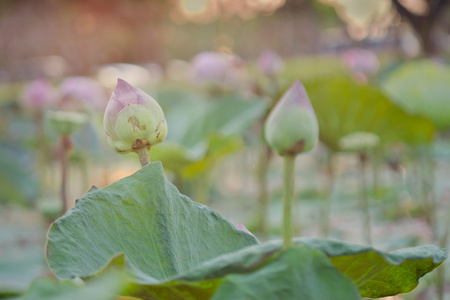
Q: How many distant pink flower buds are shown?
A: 5